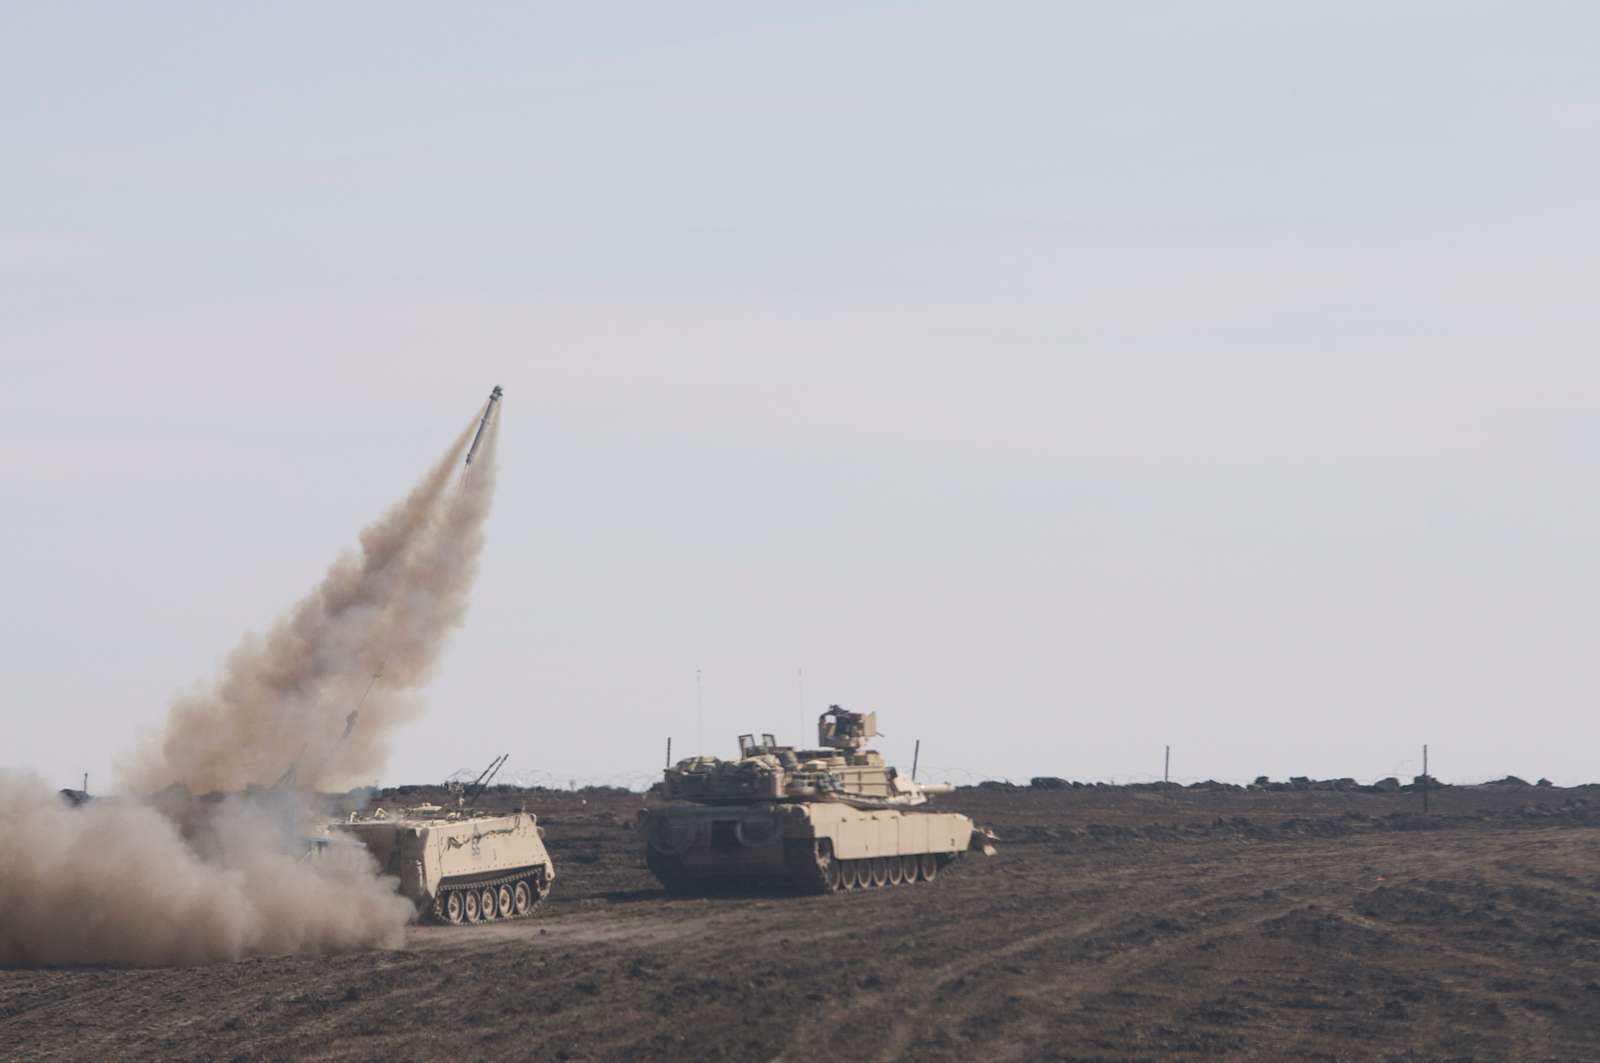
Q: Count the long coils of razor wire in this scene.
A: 1